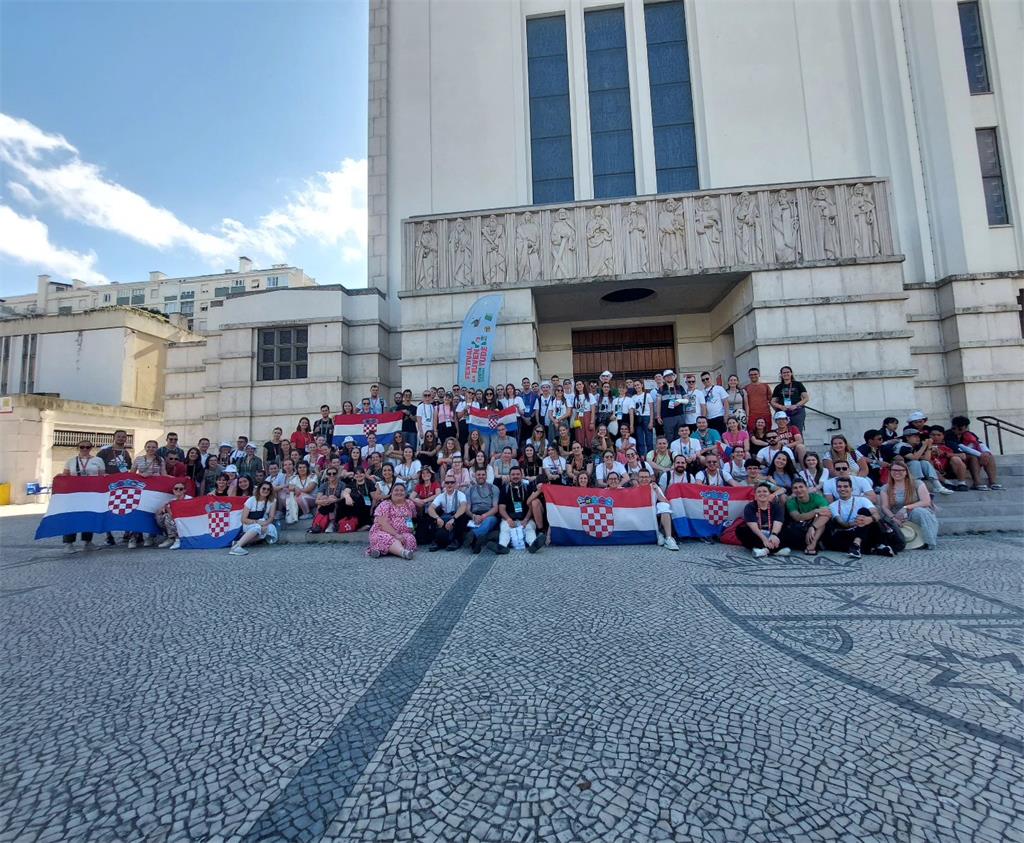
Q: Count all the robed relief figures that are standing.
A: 13